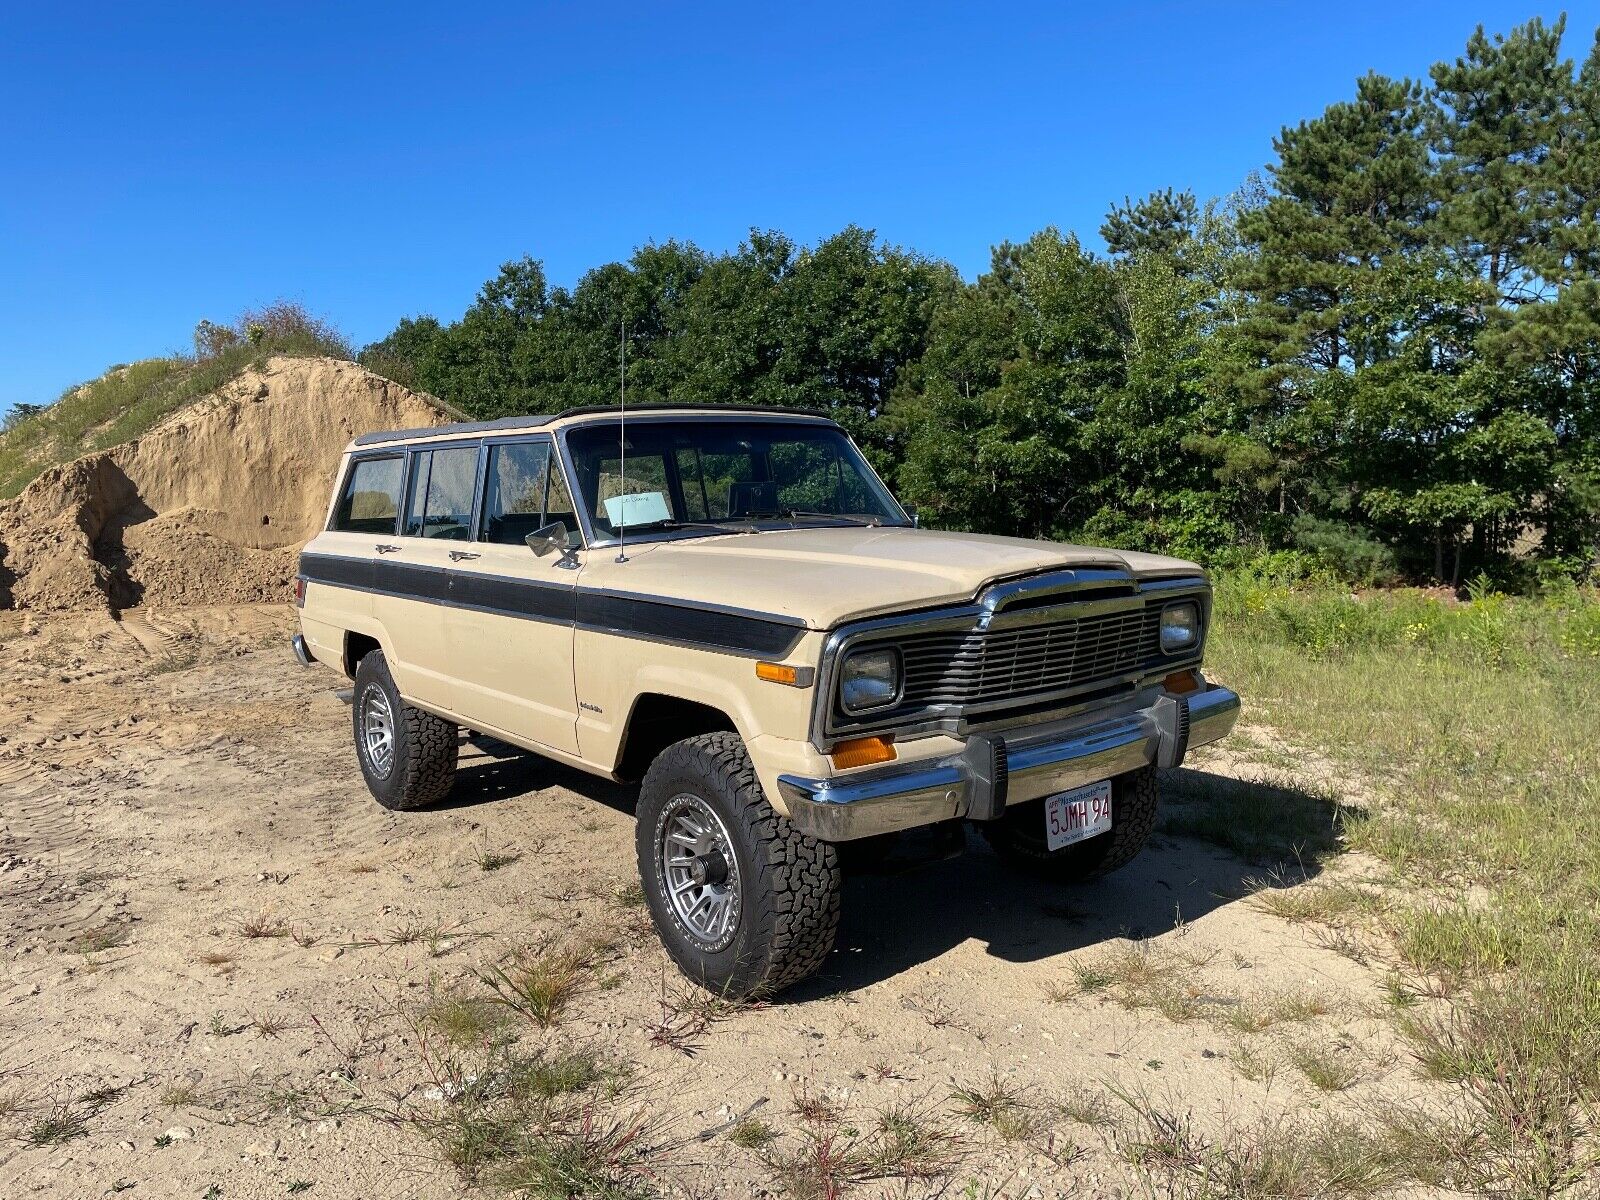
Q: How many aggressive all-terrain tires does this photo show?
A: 3